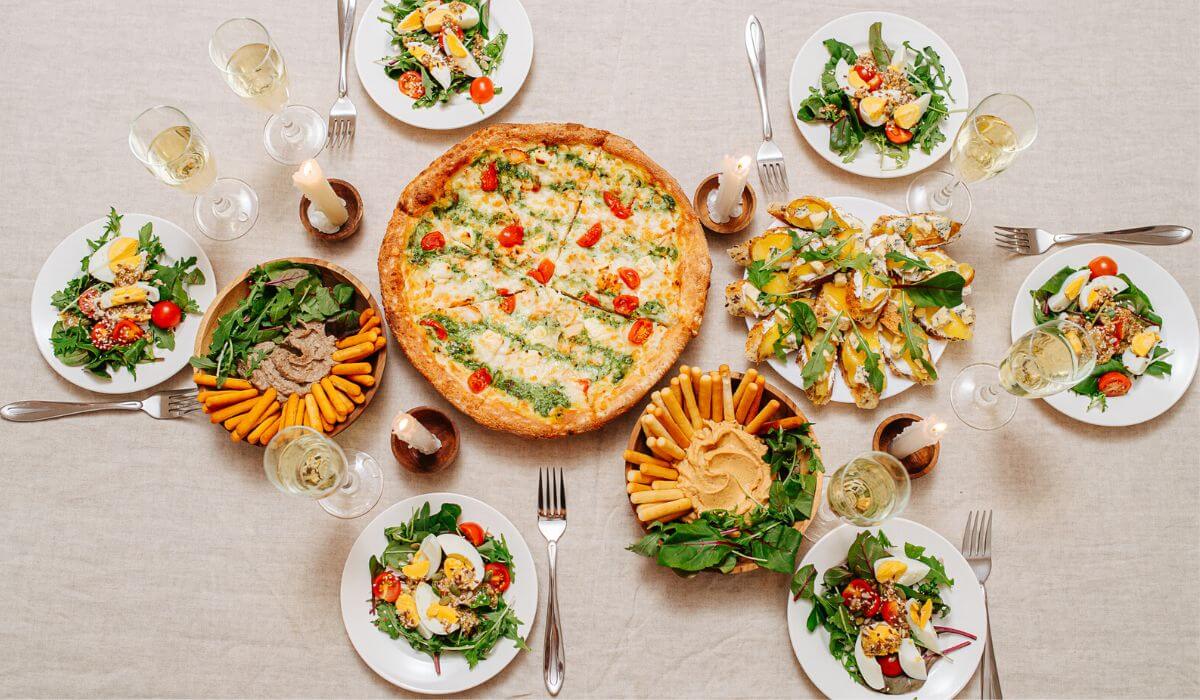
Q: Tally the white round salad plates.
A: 6